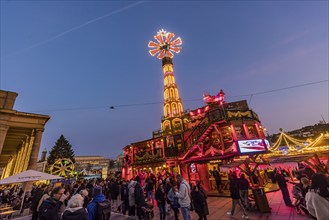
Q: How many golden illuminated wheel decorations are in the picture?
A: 1